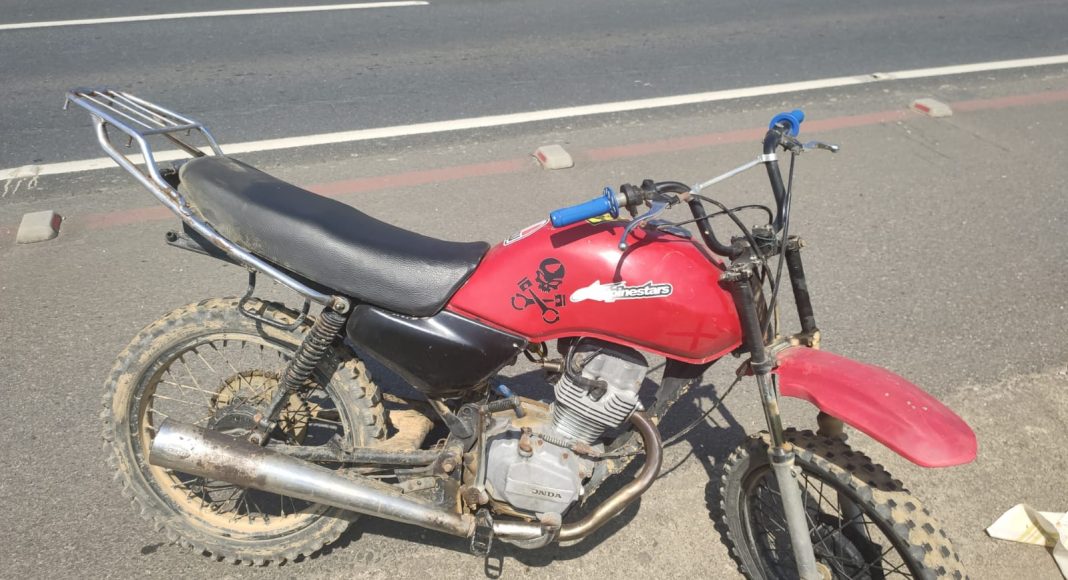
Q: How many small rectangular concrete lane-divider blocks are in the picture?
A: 3